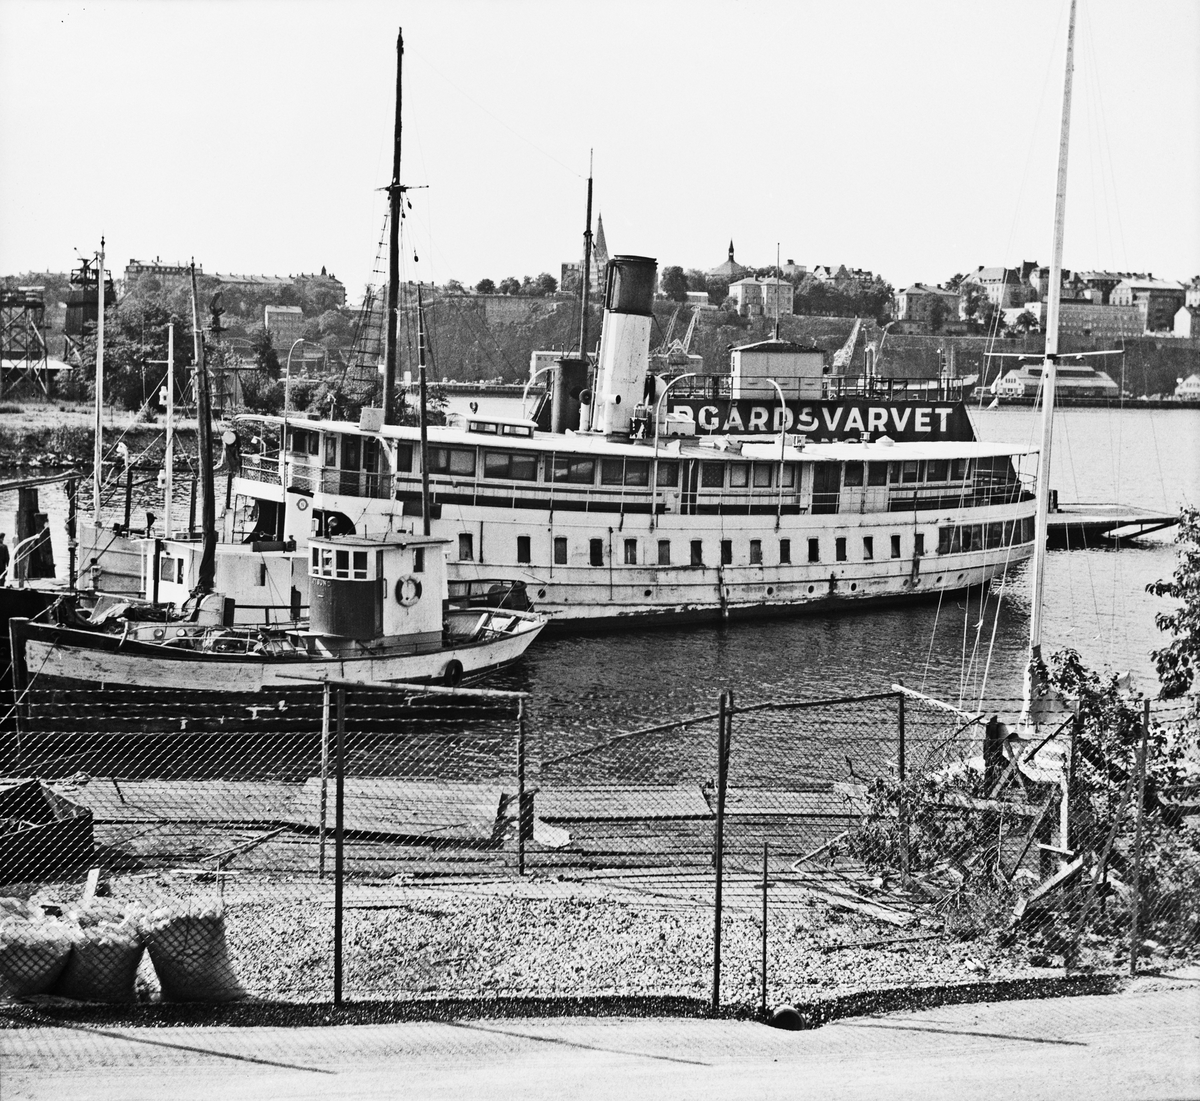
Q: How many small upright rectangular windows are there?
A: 15